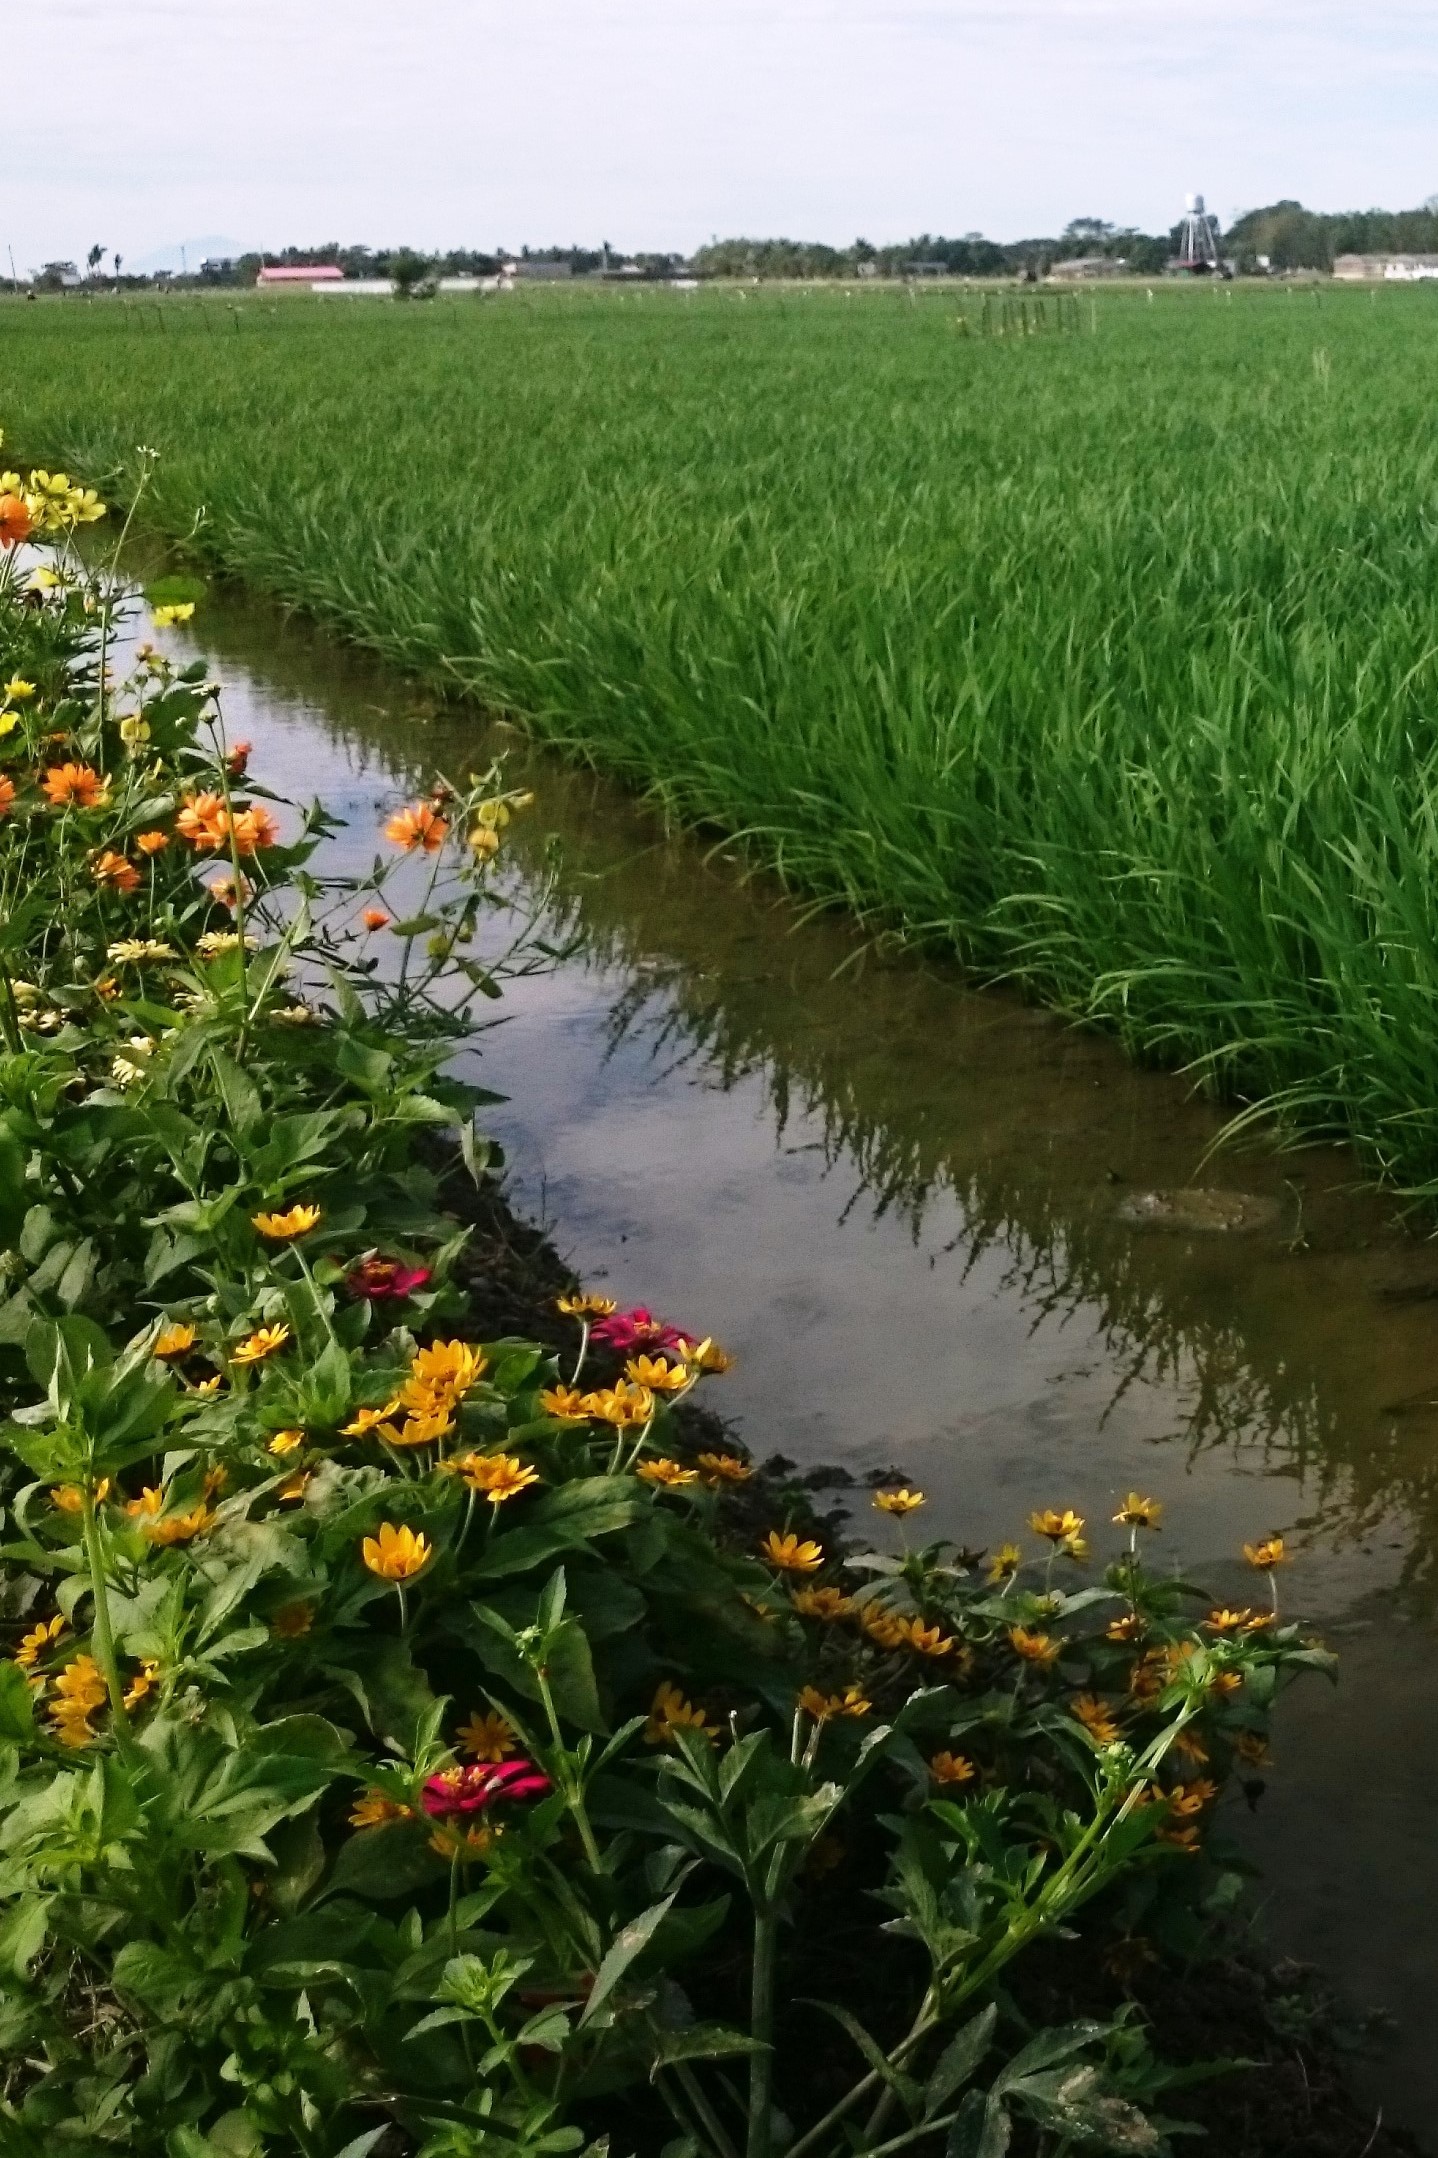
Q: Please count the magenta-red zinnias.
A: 3